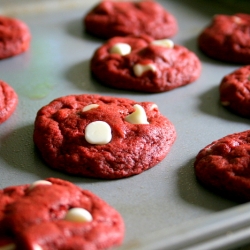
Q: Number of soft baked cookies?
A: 9